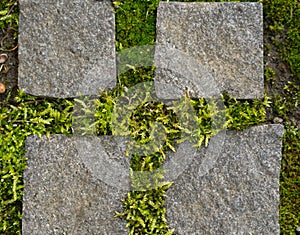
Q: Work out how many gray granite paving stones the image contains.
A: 4